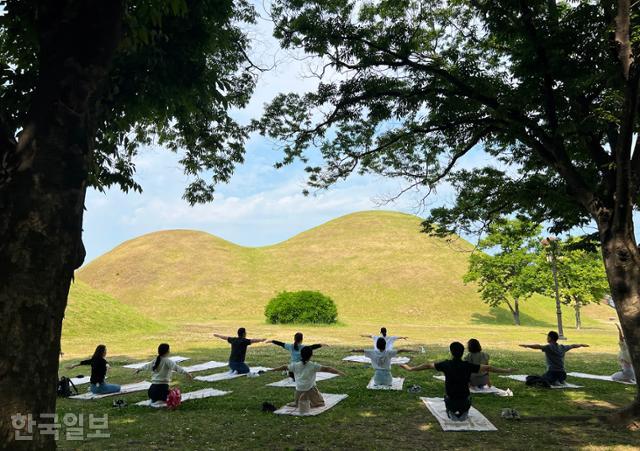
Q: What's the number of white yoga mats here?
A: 14